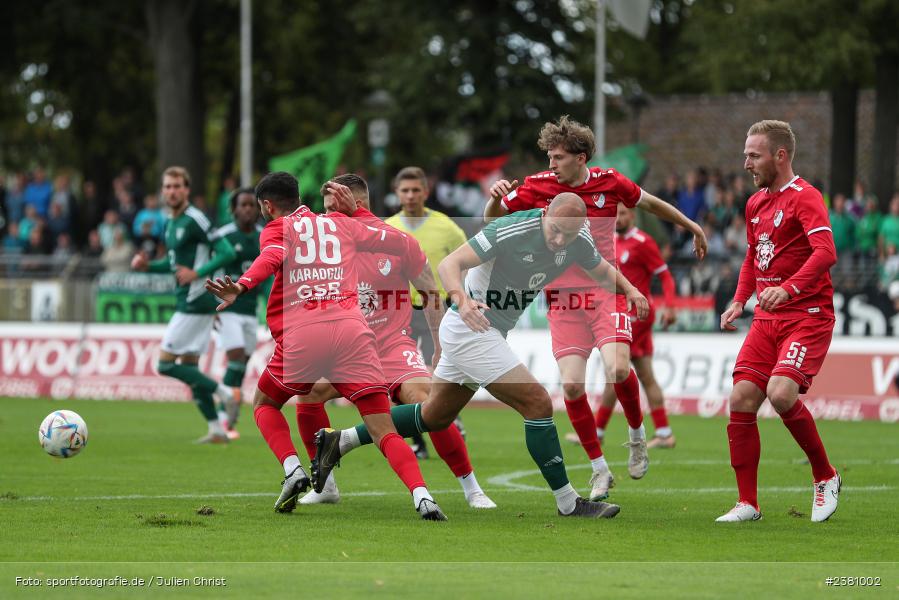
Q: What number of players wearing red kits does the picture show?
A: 5